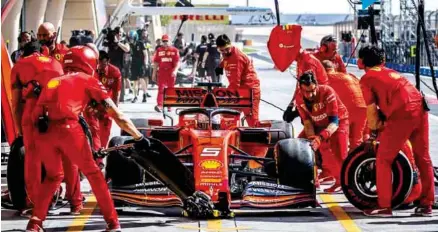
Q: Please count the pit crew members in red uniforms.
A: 11